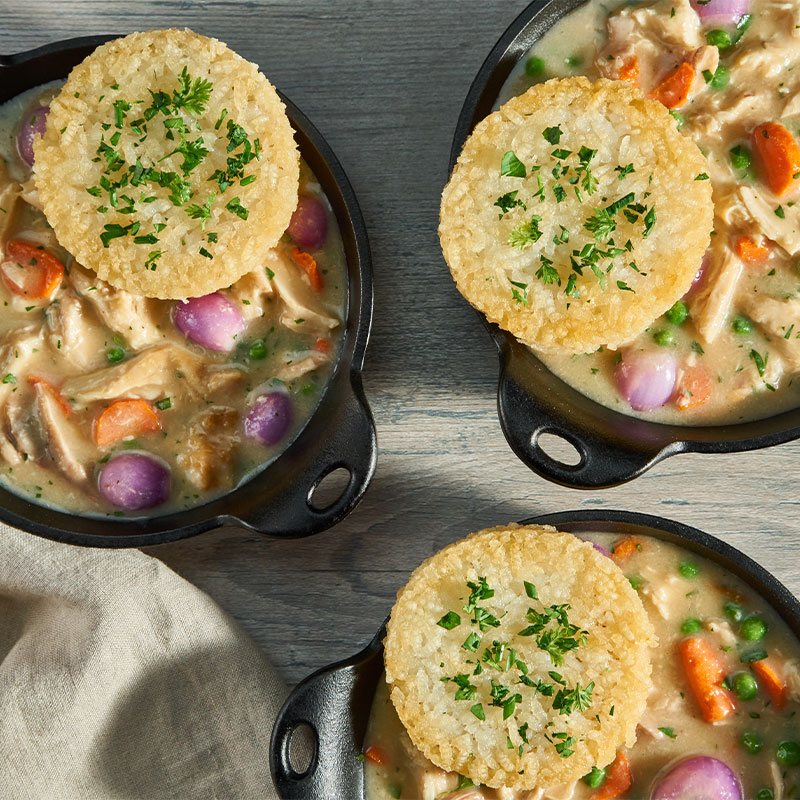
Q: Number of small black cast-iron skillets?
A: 3